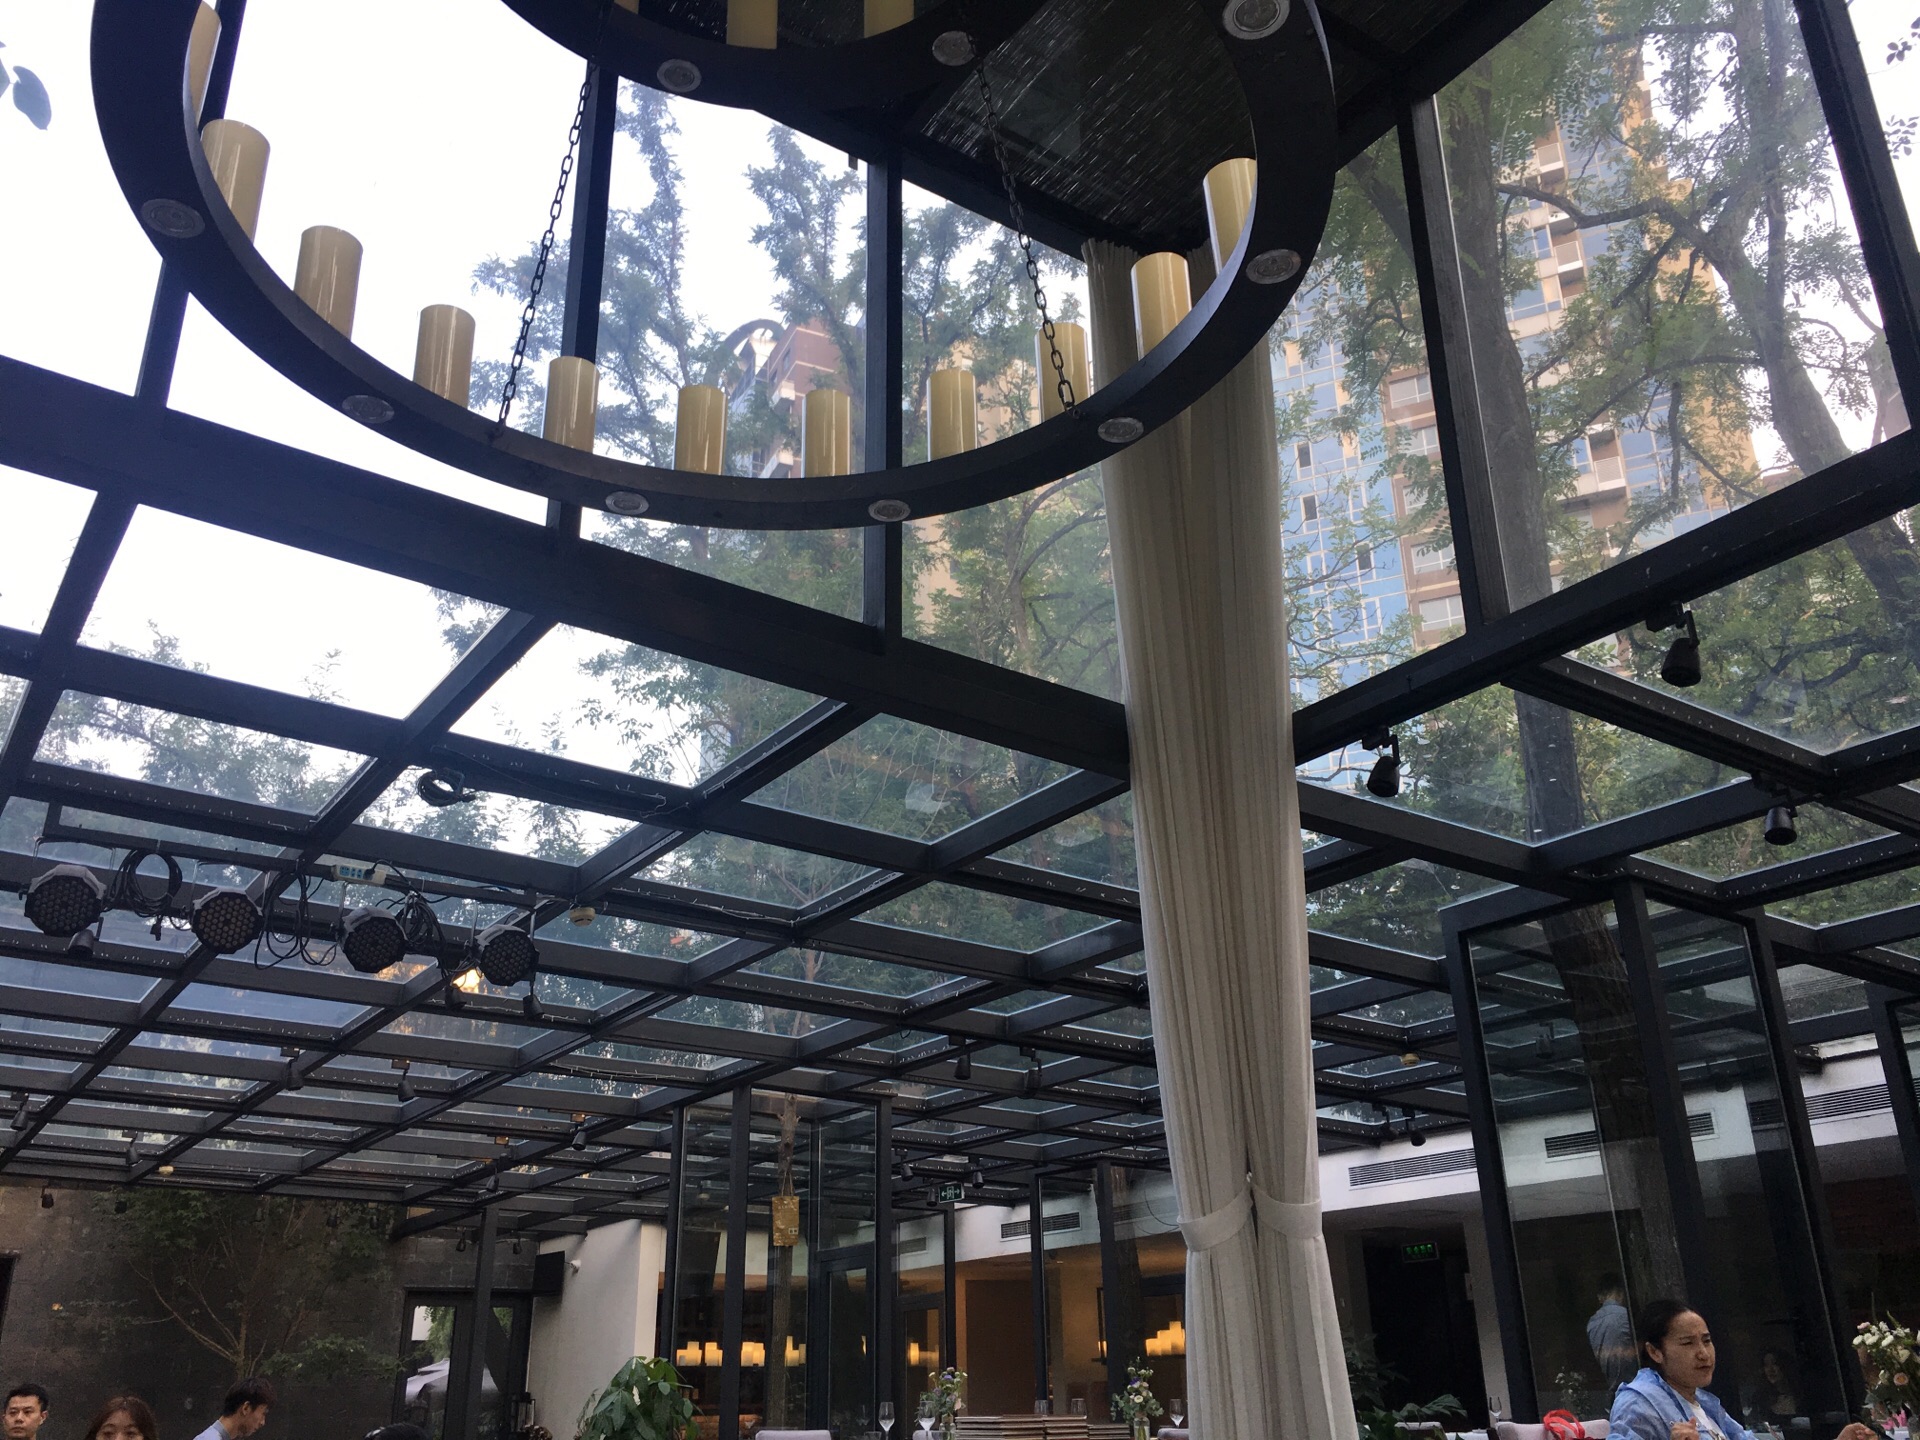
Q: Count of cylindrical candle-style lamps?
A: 14